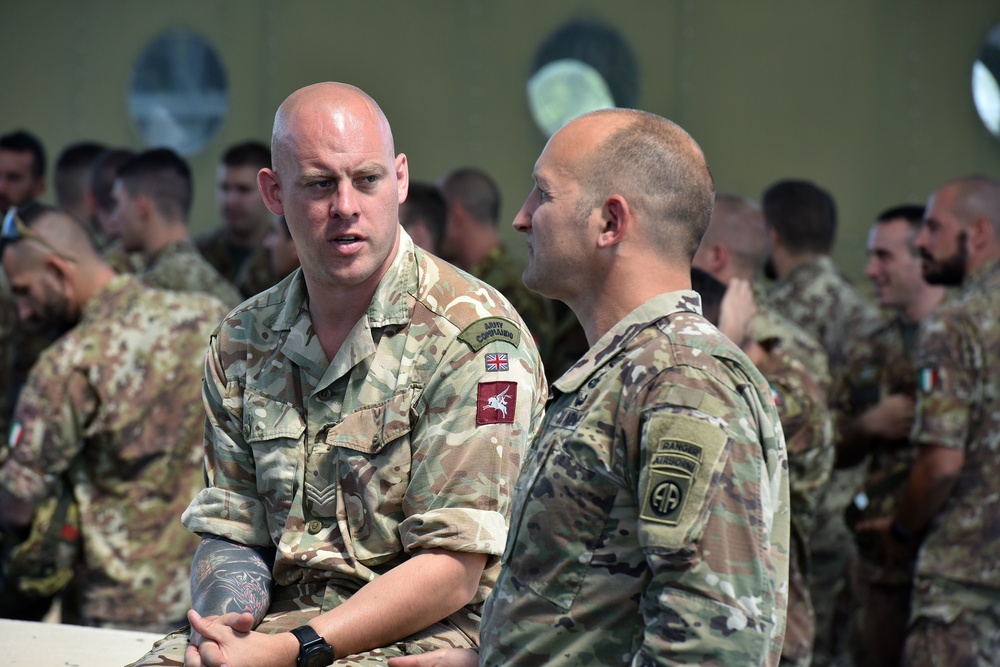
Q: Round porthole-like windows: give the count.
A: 3